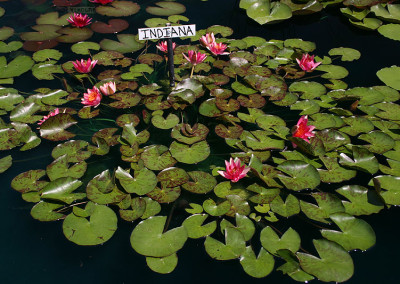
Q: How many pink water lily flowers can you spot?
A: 13